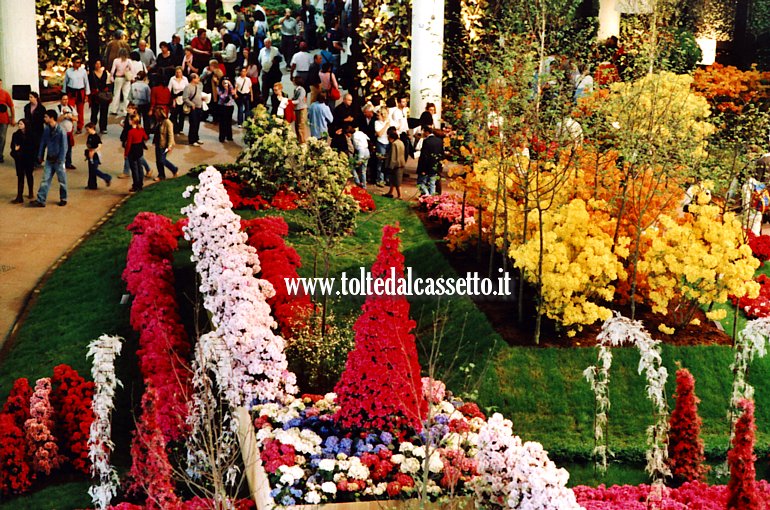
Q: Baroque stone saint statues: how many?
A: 0